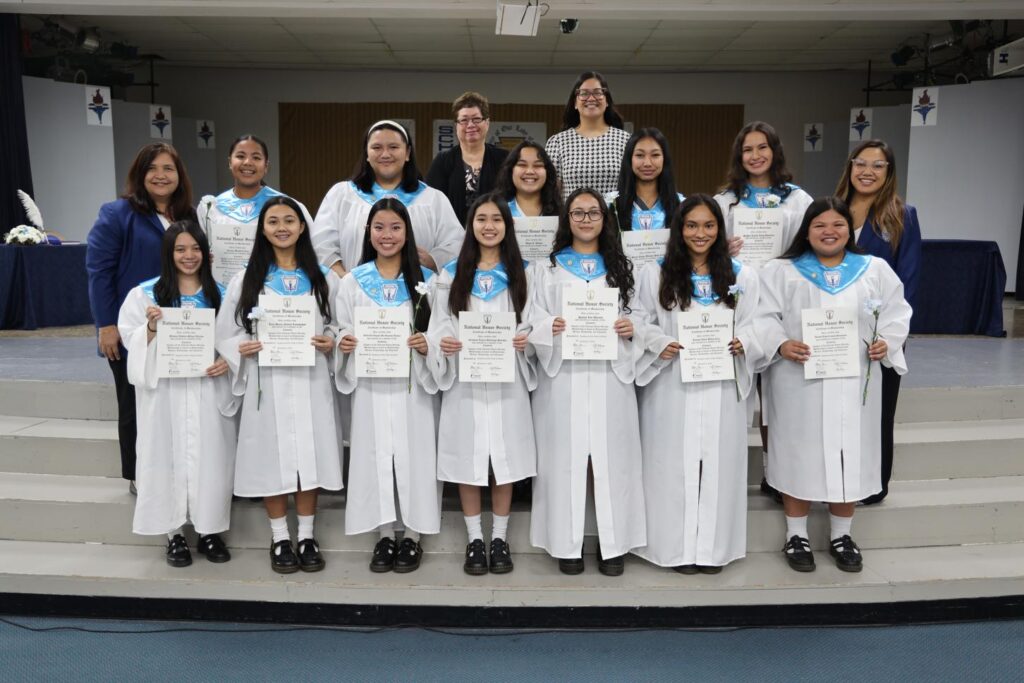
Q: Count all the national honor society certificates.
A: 11